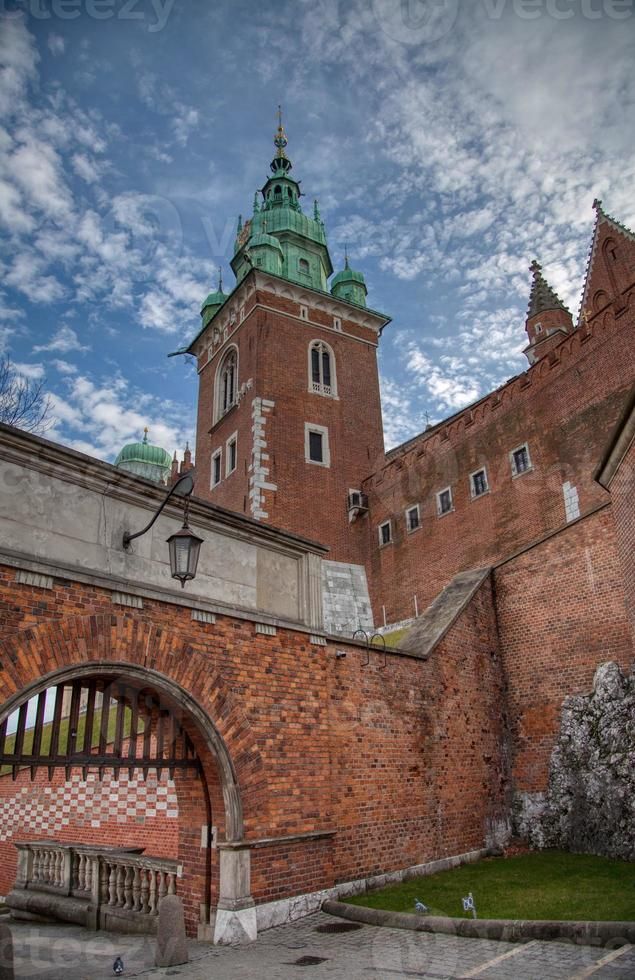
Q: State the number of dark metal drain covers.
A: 2